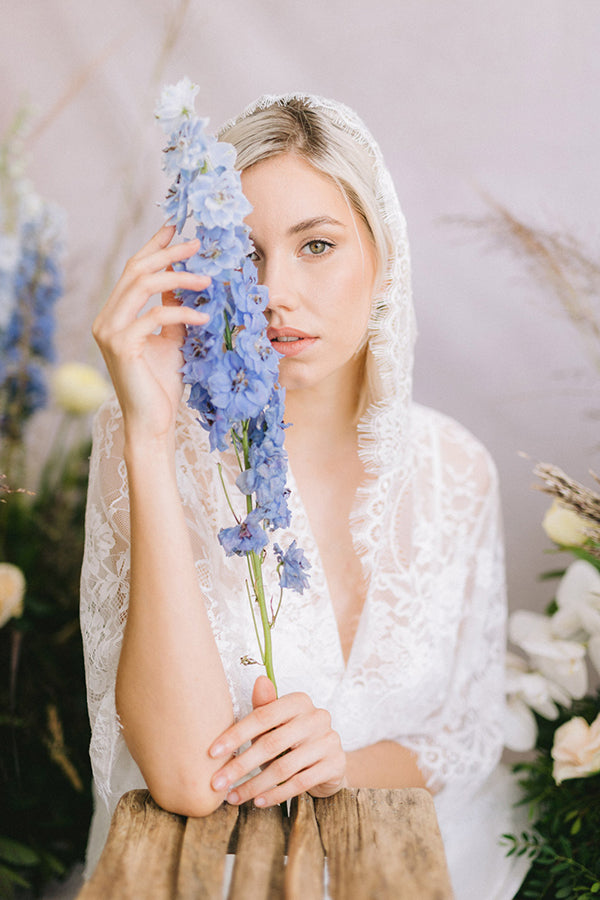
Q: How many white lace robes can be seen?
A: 1